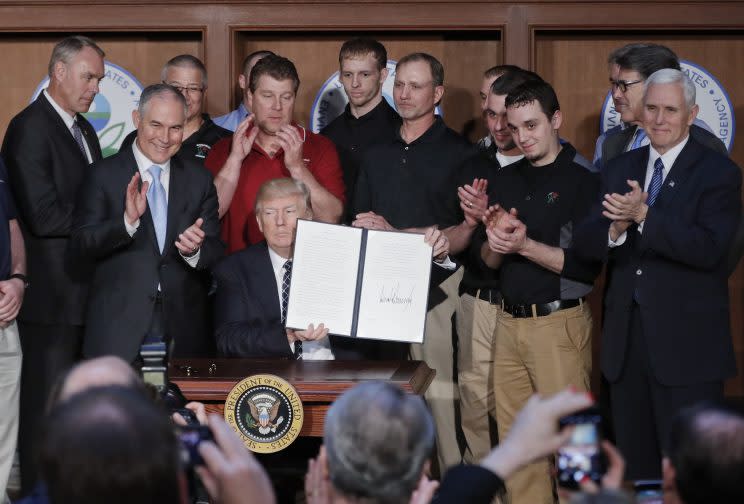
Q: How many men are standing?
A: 13